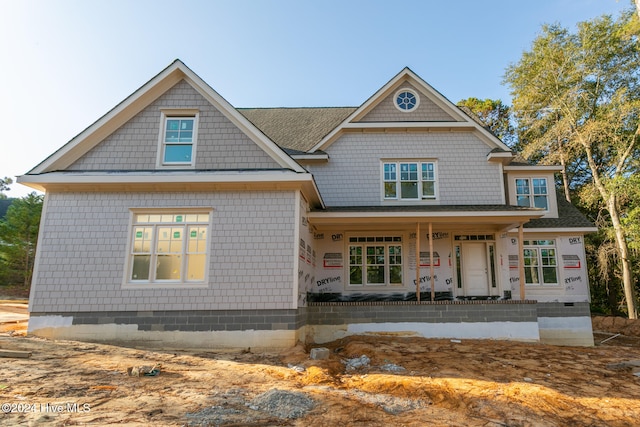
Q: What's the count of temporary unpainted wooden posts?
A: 3